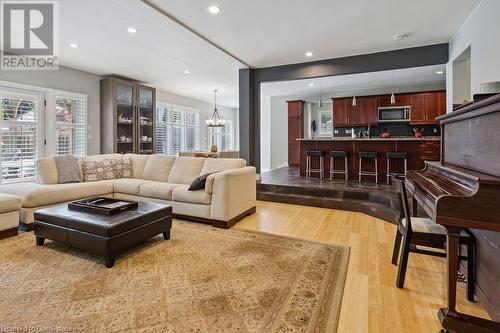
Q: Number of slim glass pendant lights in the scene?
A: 3